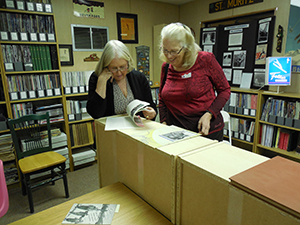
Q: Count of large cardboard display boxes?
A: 2